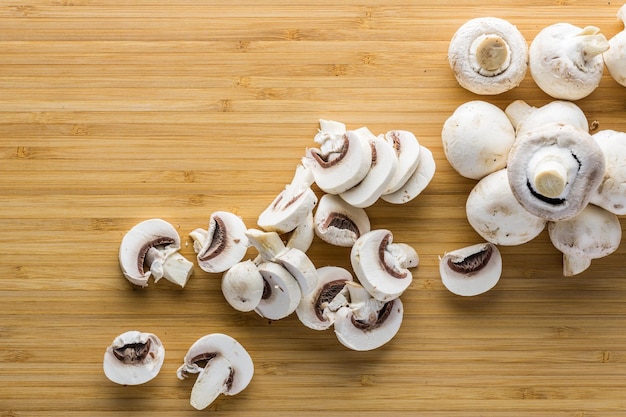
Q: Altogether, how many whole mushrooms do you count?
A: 9